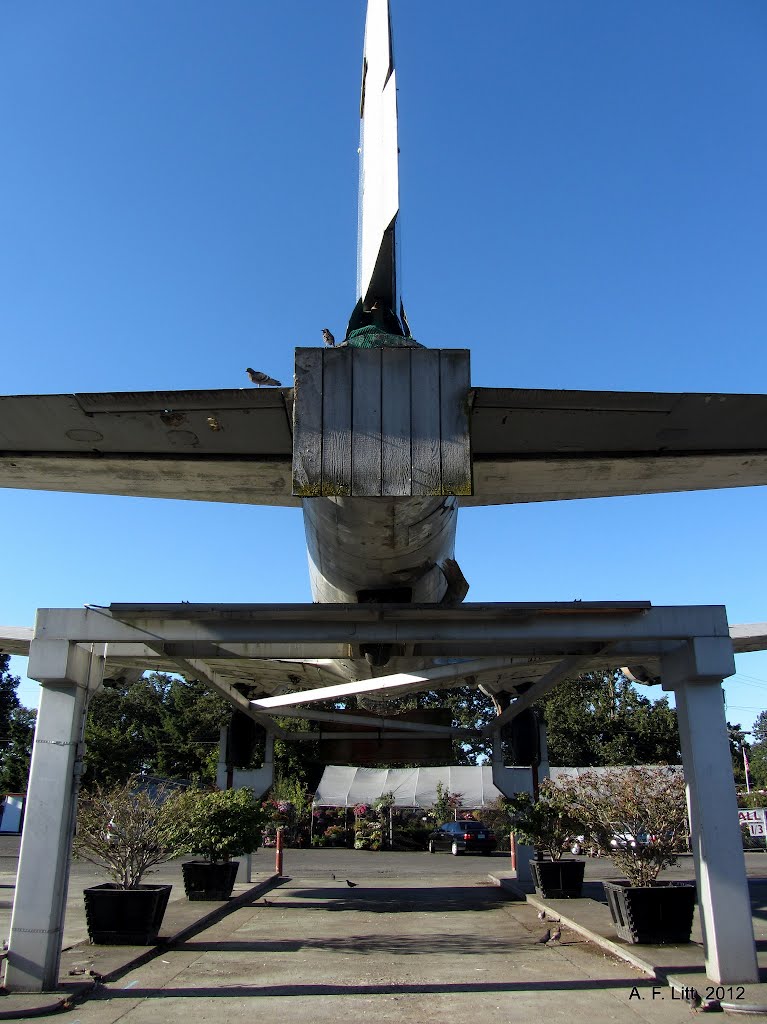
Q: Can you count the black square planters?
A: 4